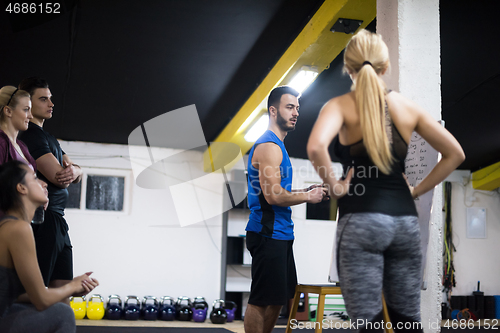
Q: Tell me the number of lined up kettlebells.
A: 11